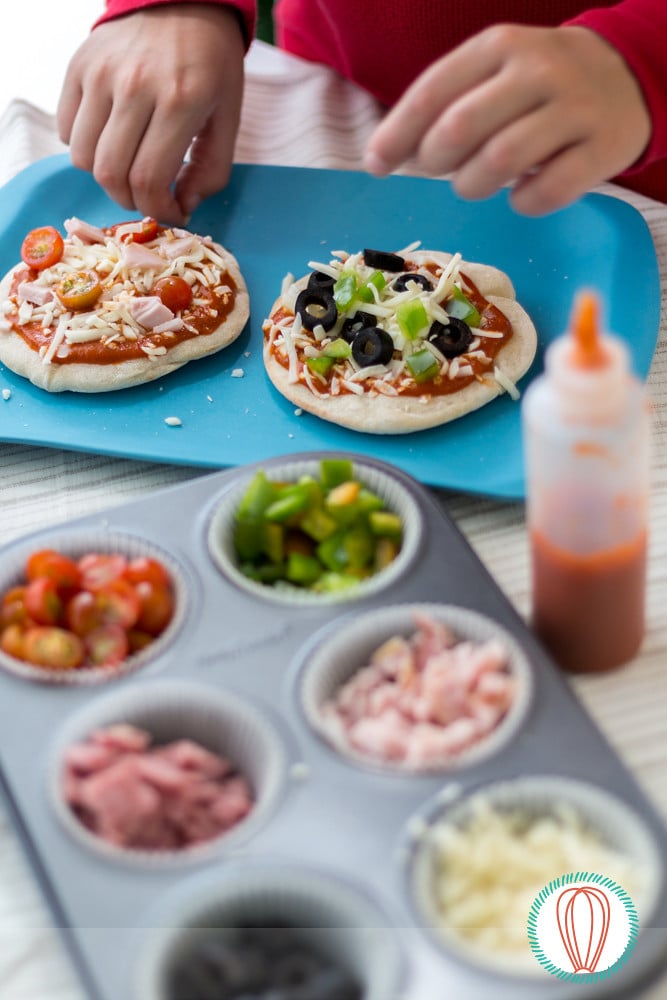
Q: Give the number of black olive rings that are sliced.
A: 7